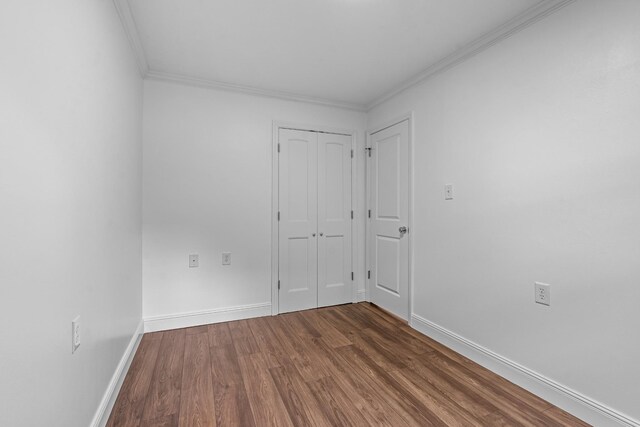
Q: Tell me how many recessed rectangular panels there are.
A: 6